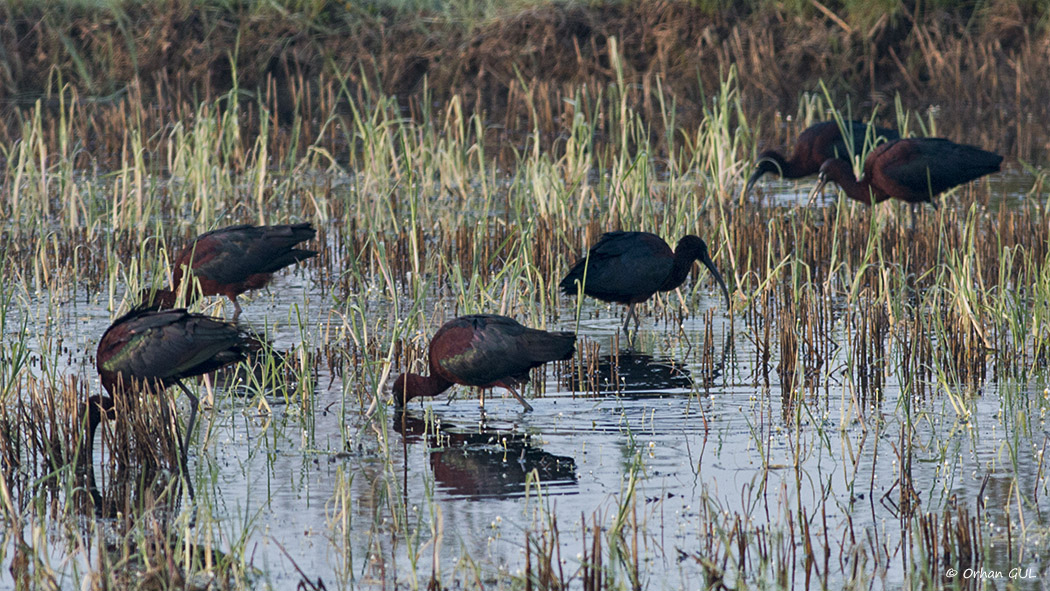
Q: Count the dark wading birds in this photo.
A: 6